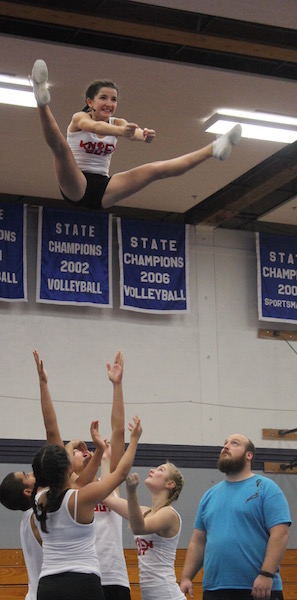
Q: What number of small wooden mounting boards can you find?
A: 3